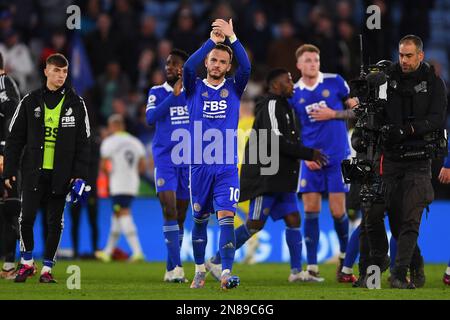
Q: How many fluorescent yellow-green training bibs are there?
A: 1